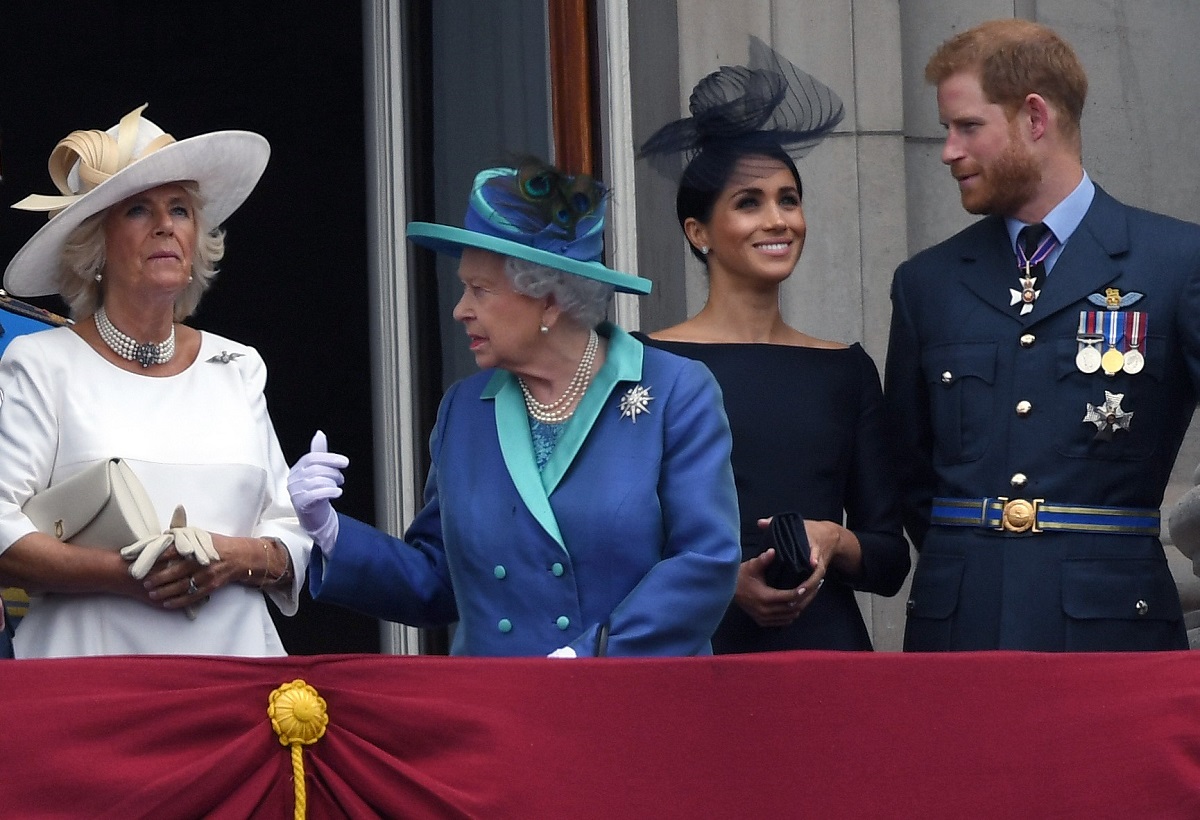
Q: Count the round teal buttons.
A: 4